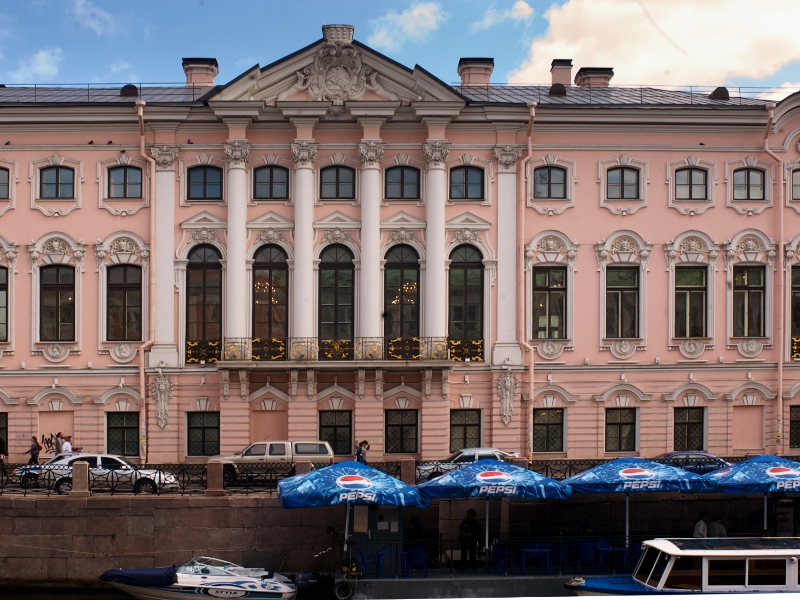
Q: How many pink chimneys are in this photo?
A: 4